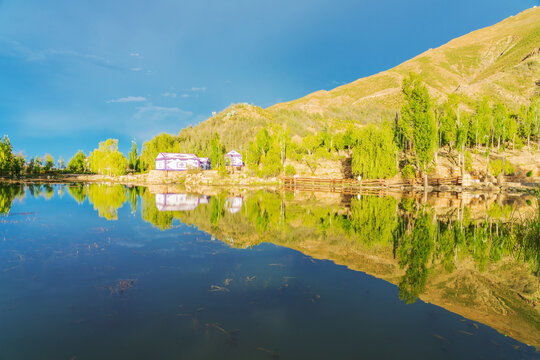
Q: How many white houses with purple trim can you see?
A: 2